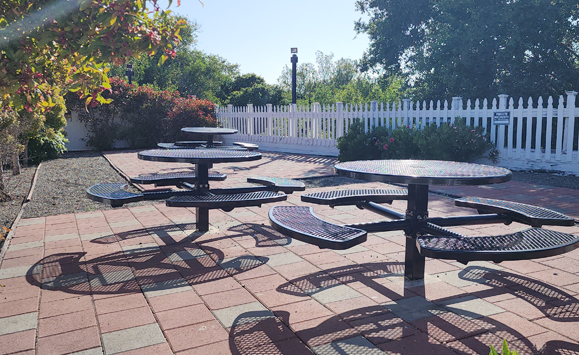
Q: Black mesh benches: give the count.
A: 12